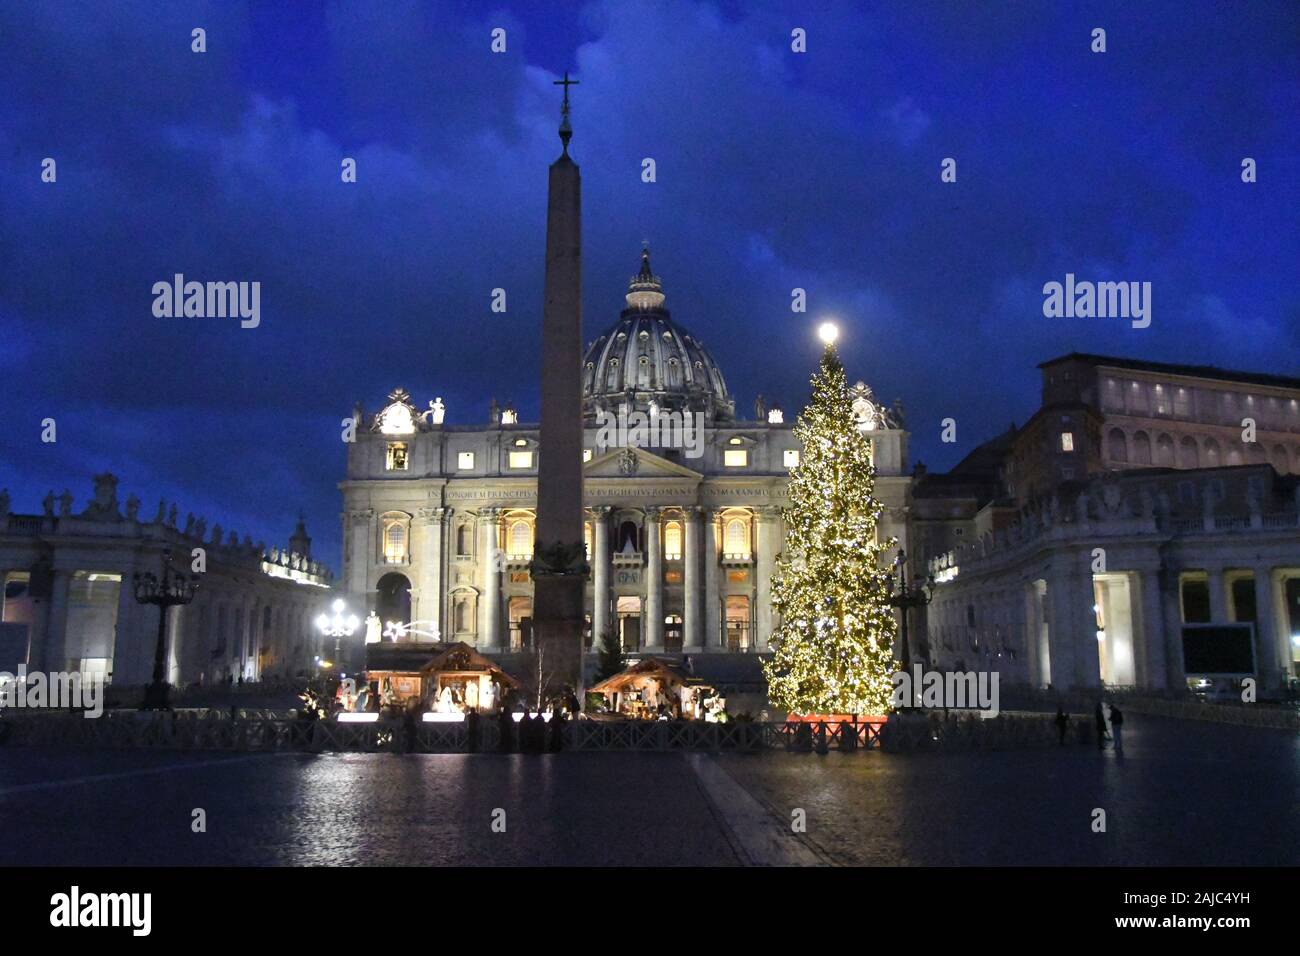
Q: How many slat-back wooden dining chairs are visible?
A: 0